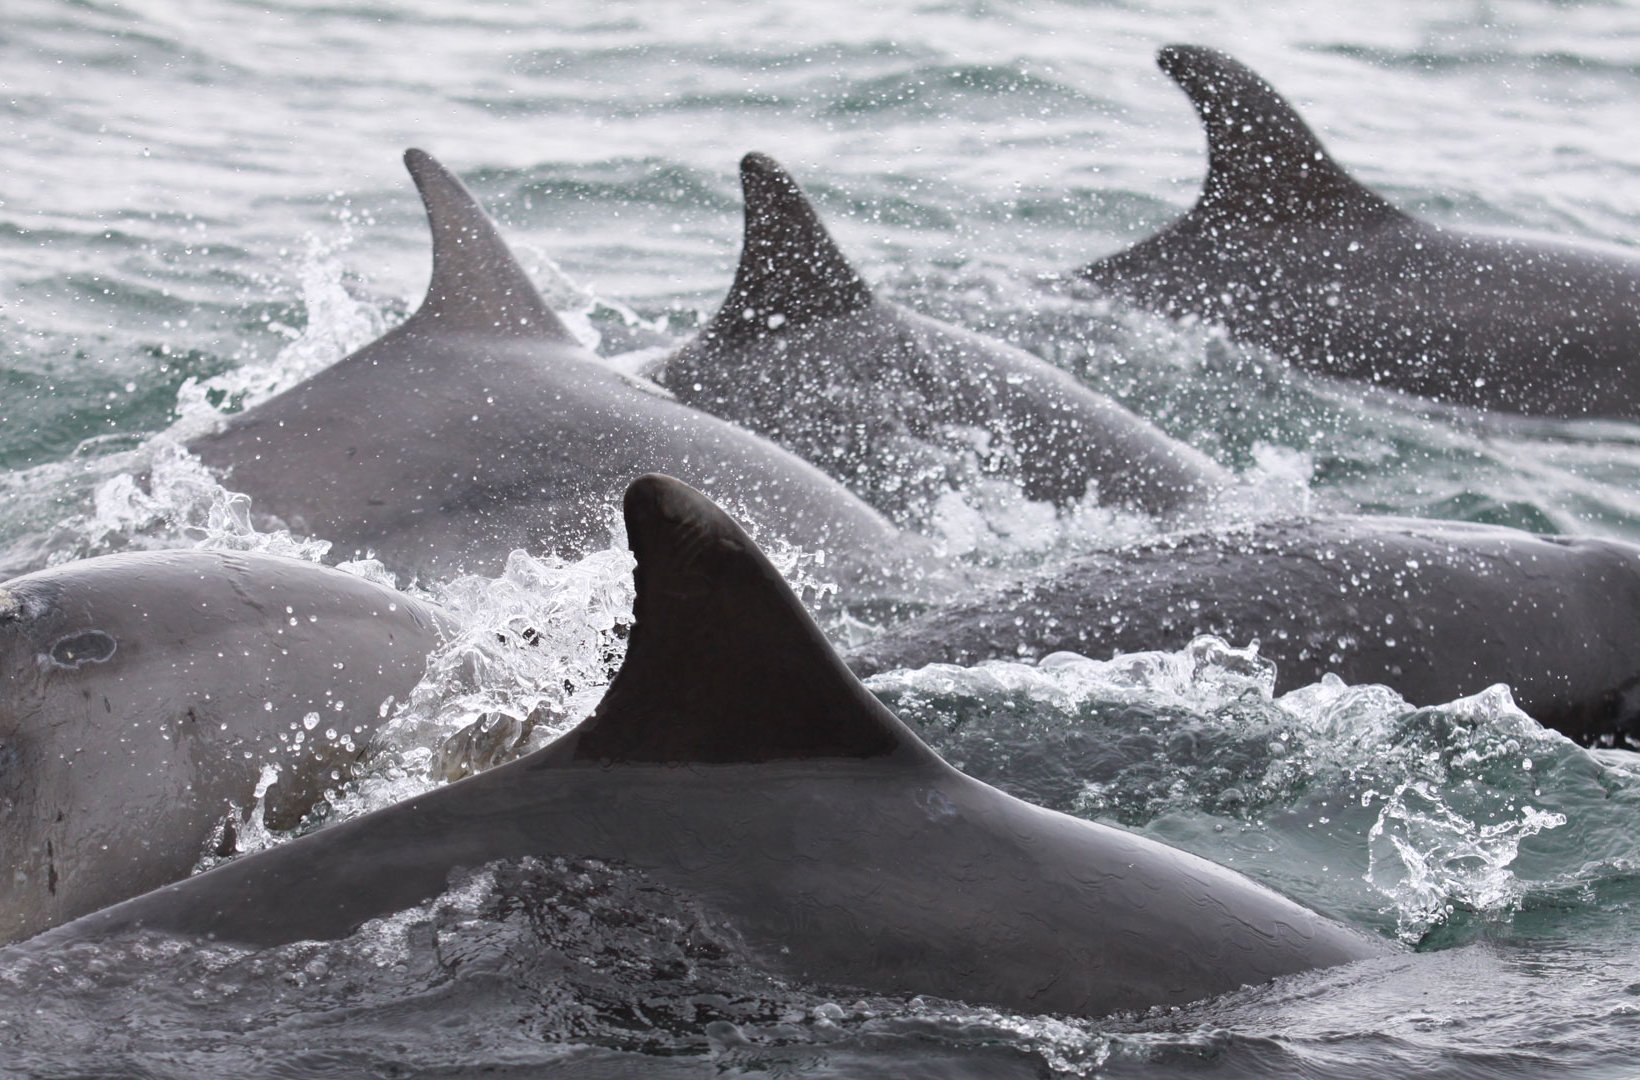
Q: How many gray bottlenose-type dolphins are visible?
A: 6